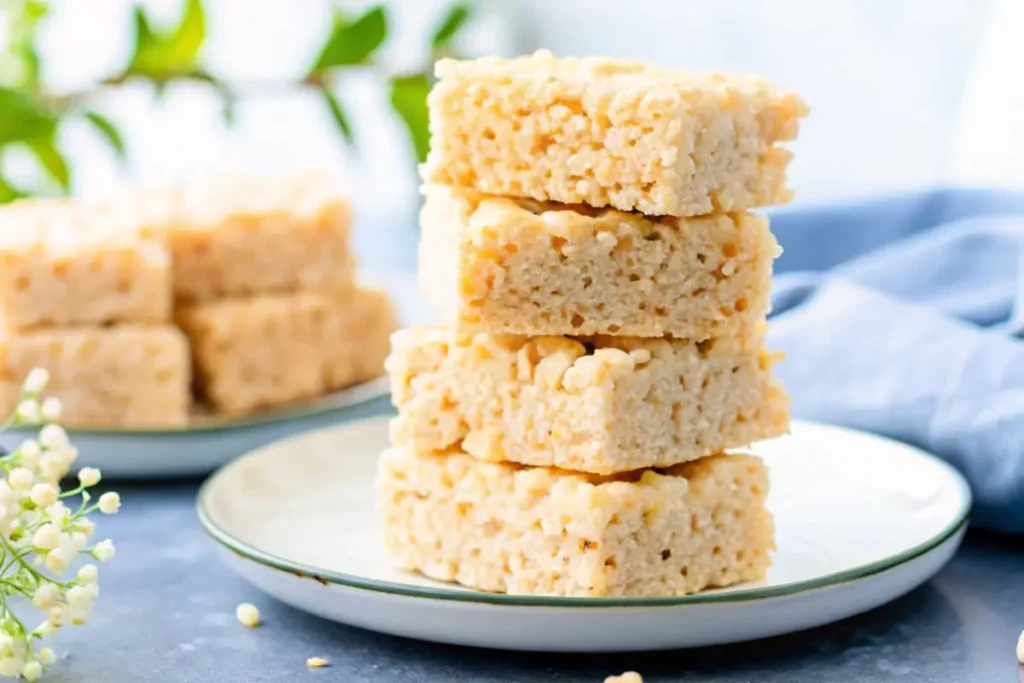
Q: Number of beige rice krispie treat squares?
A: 8